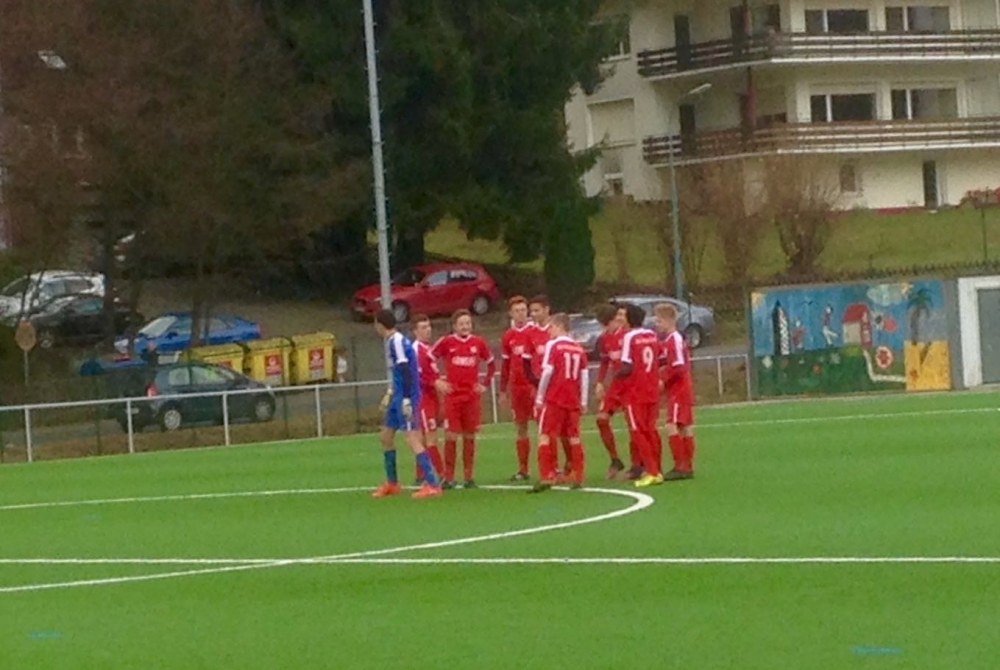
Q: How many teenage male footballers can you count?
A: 10